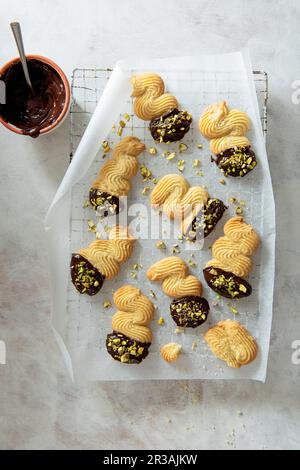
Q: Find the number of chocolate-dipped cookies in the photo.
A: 8